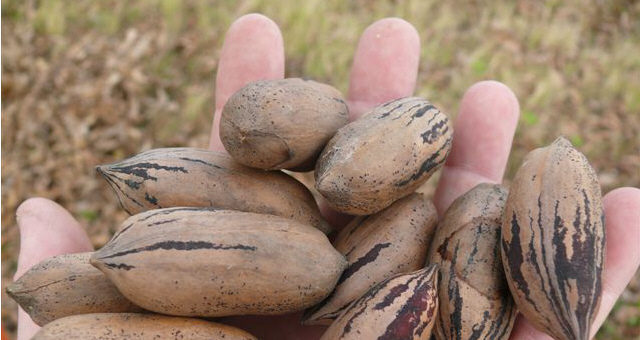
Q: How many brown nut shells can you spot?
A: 10